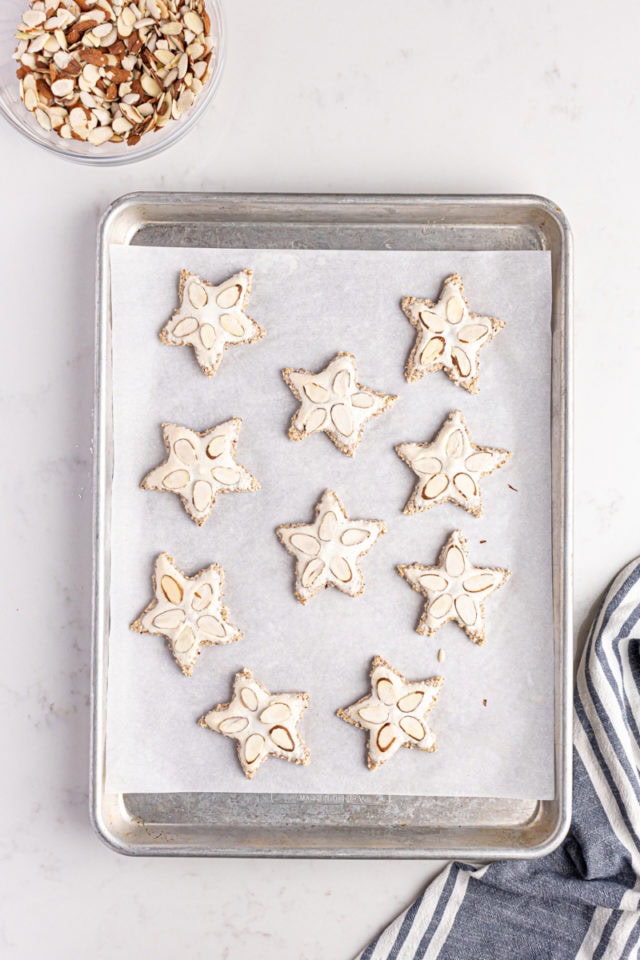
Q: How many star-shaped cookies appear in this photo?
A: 10